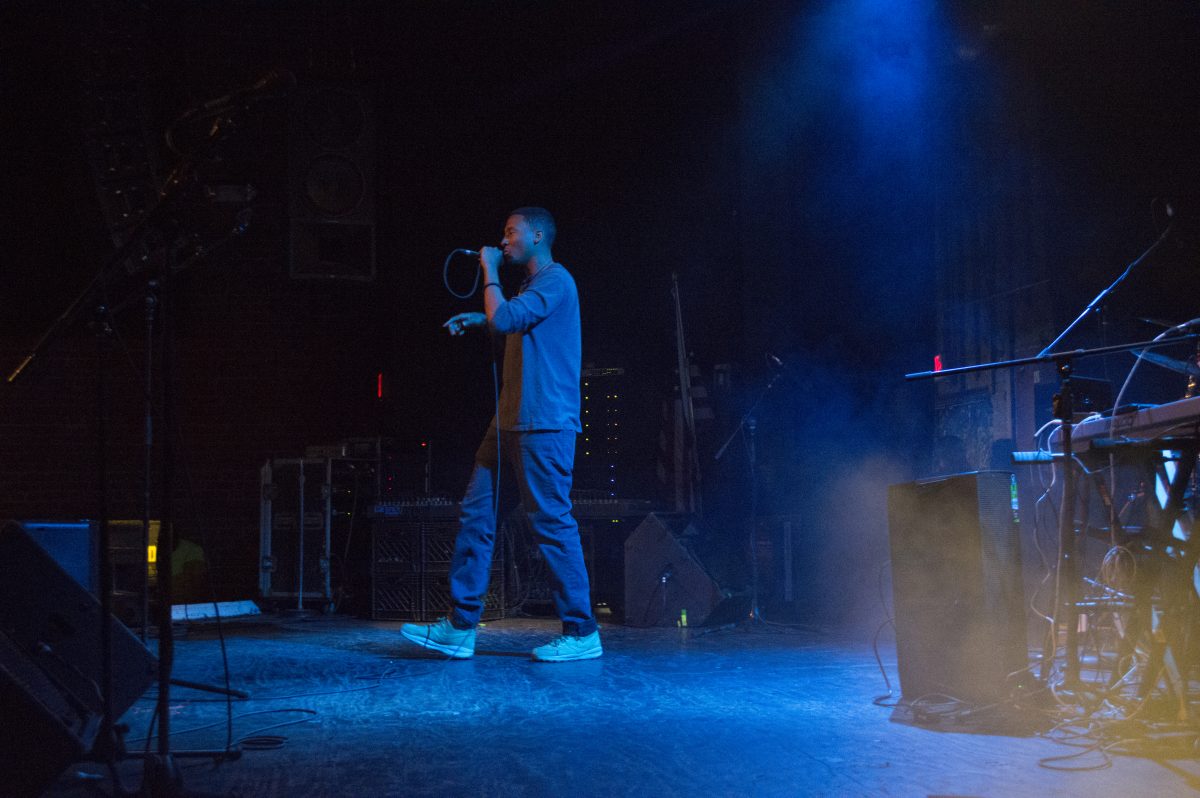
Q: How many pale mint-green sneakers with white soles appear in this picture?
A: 2